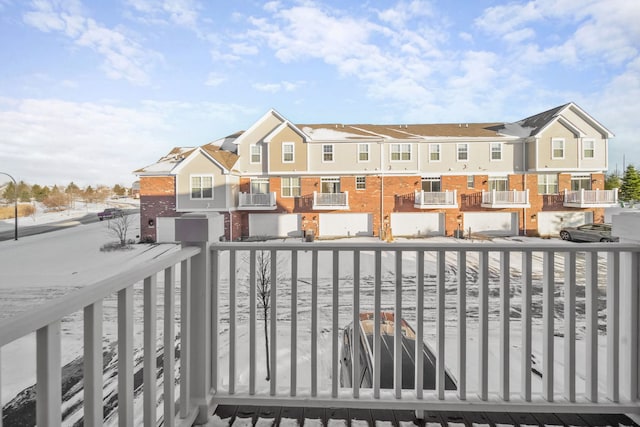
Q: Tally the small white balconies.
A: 5